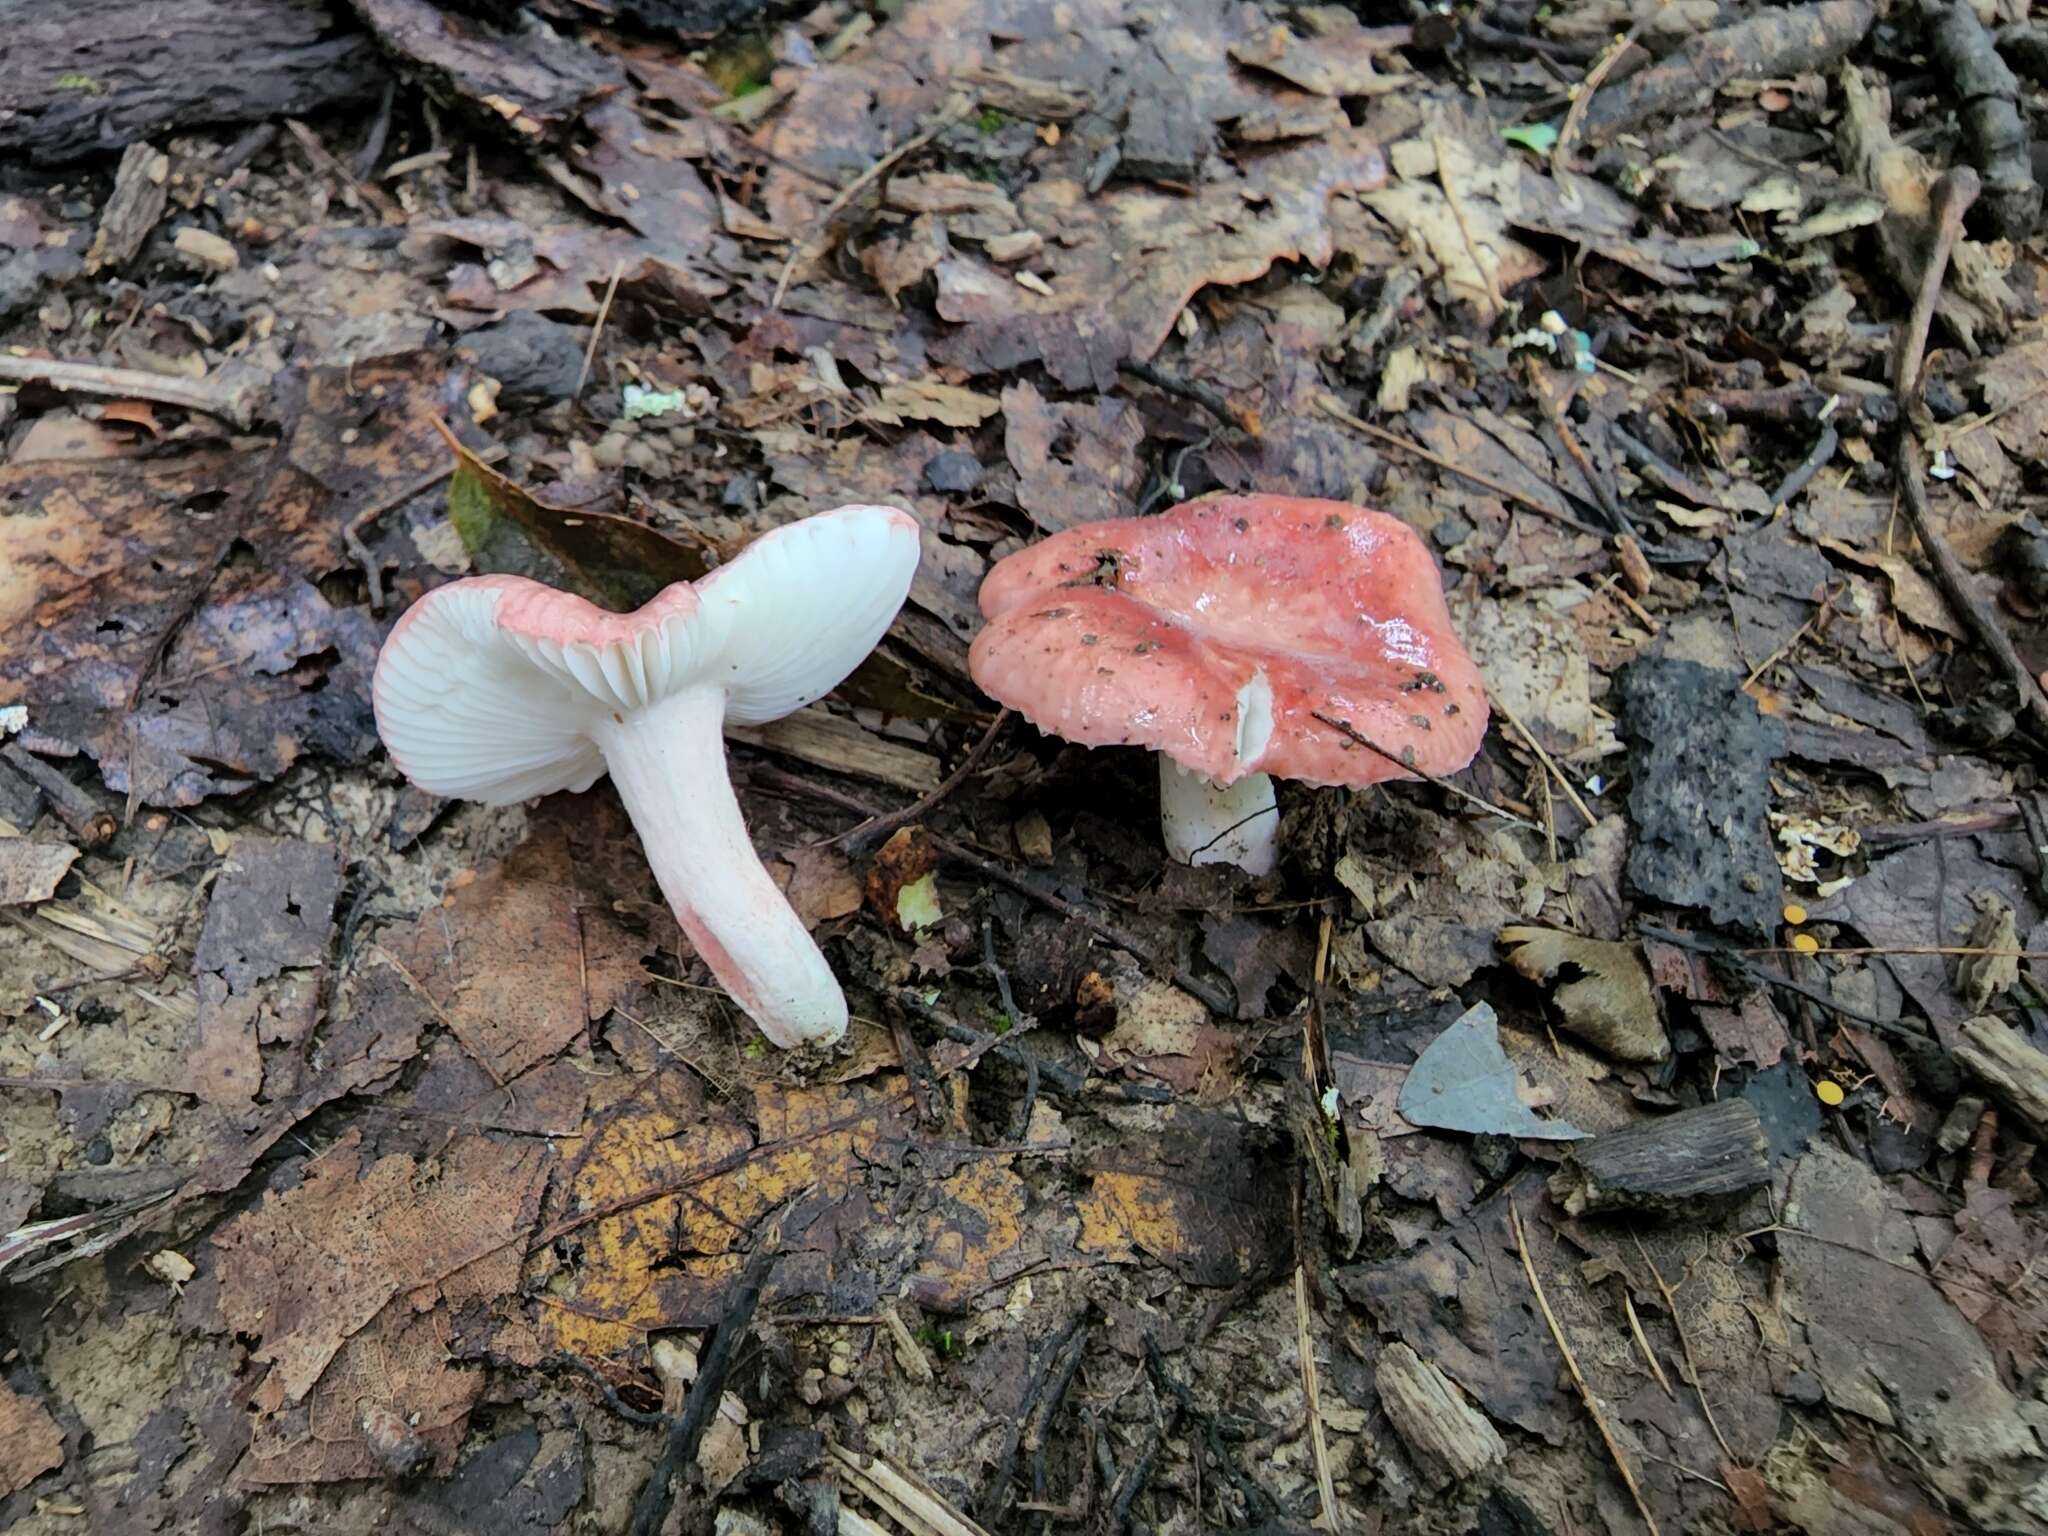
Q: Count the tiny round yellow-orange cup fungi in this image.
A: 3